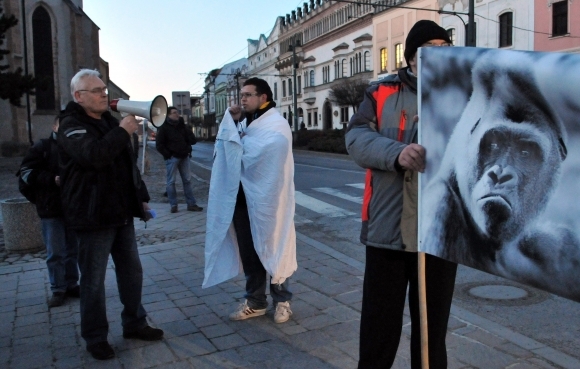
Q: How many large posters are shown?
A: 1